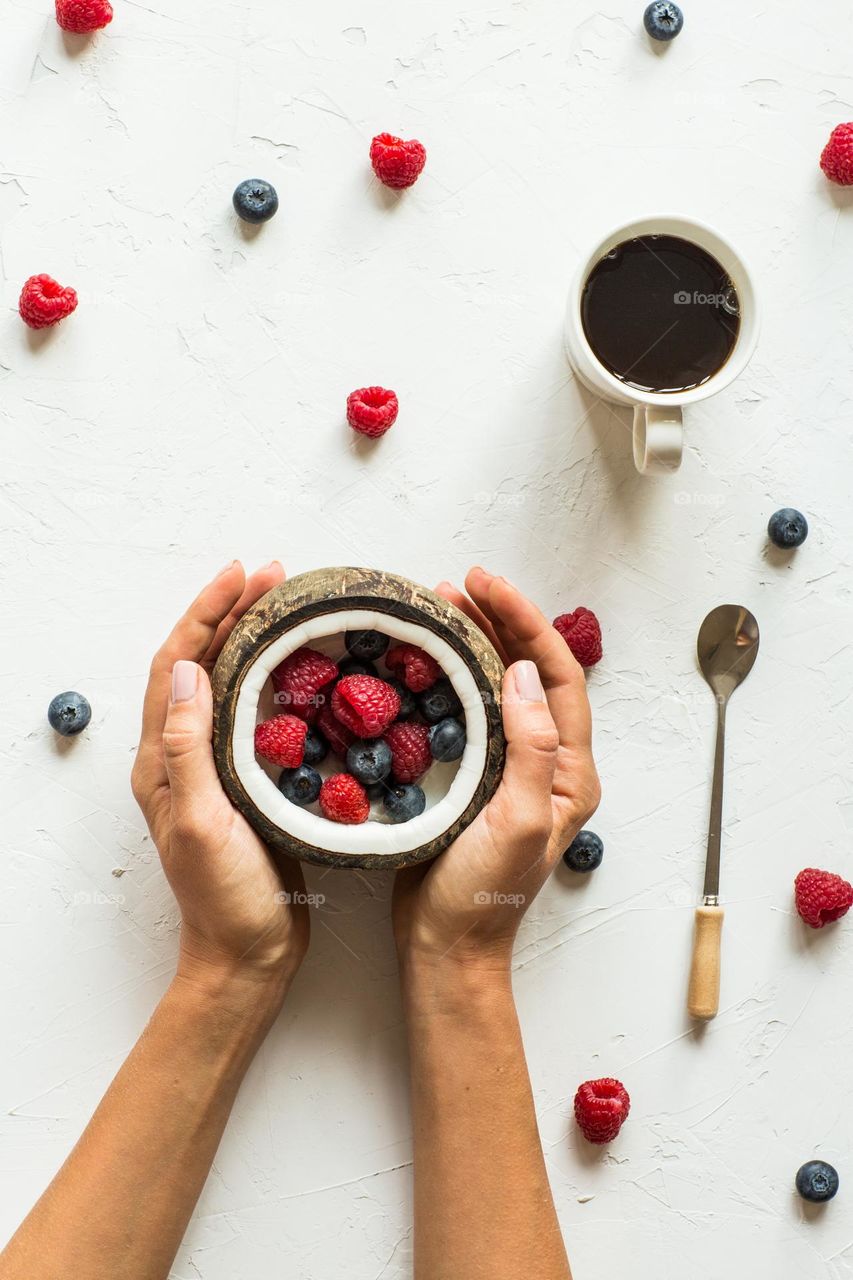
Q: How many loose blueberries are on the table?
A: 6